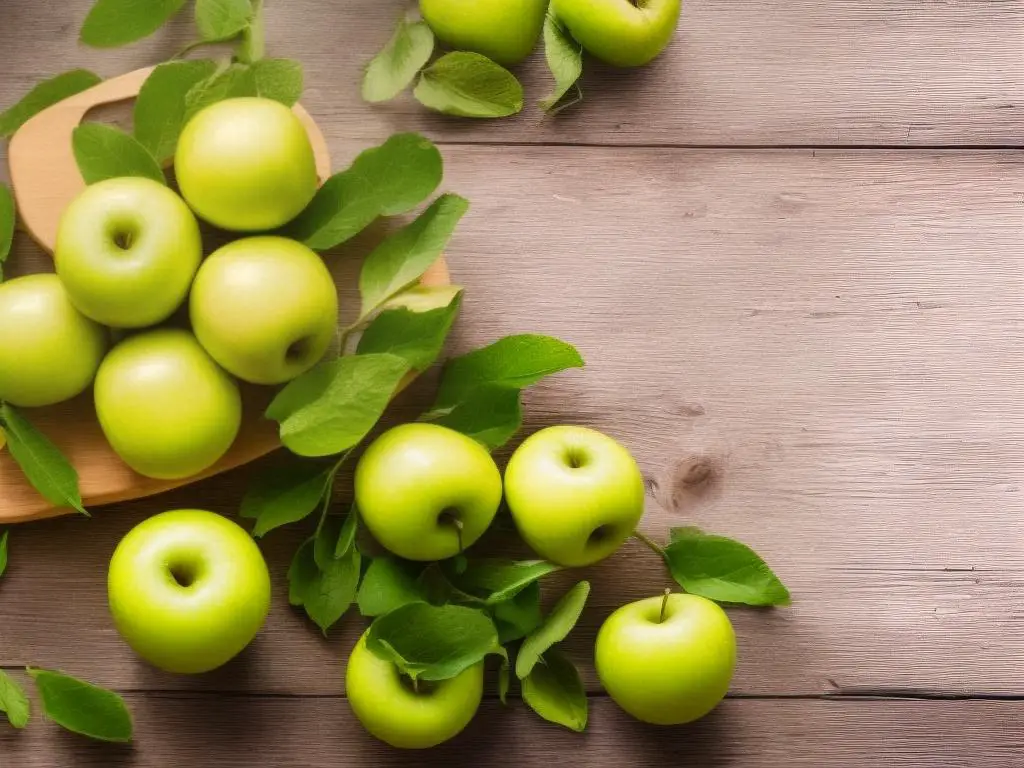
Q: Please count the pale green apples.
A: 12